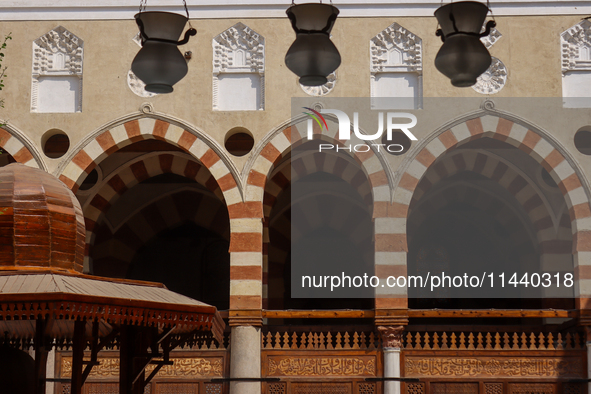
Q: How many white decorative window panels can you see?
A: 4